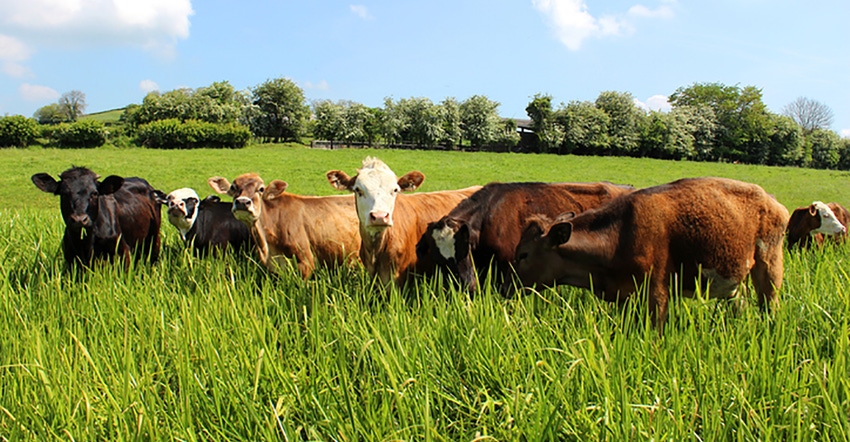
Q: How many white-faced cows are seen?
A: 3